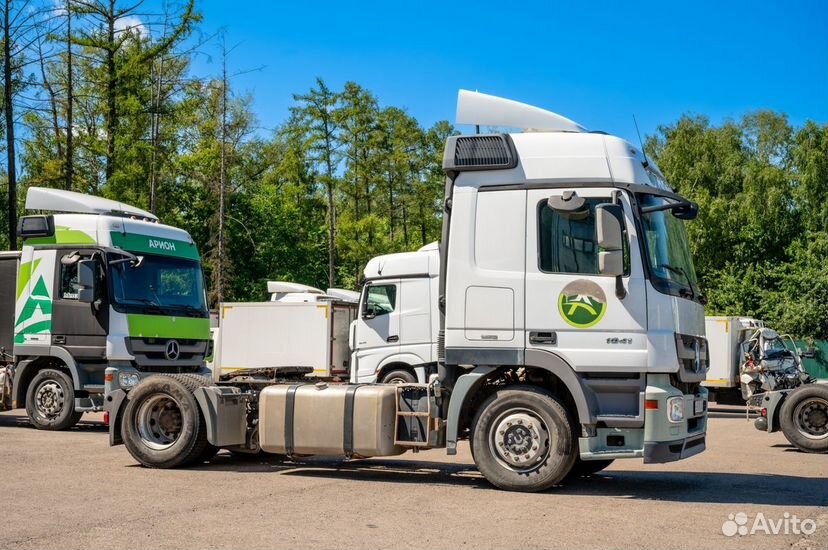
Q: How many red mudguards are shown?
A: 0